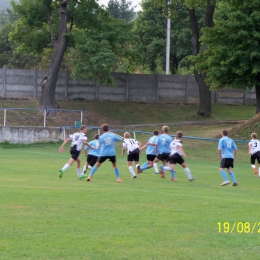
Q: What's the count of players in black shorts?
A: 9